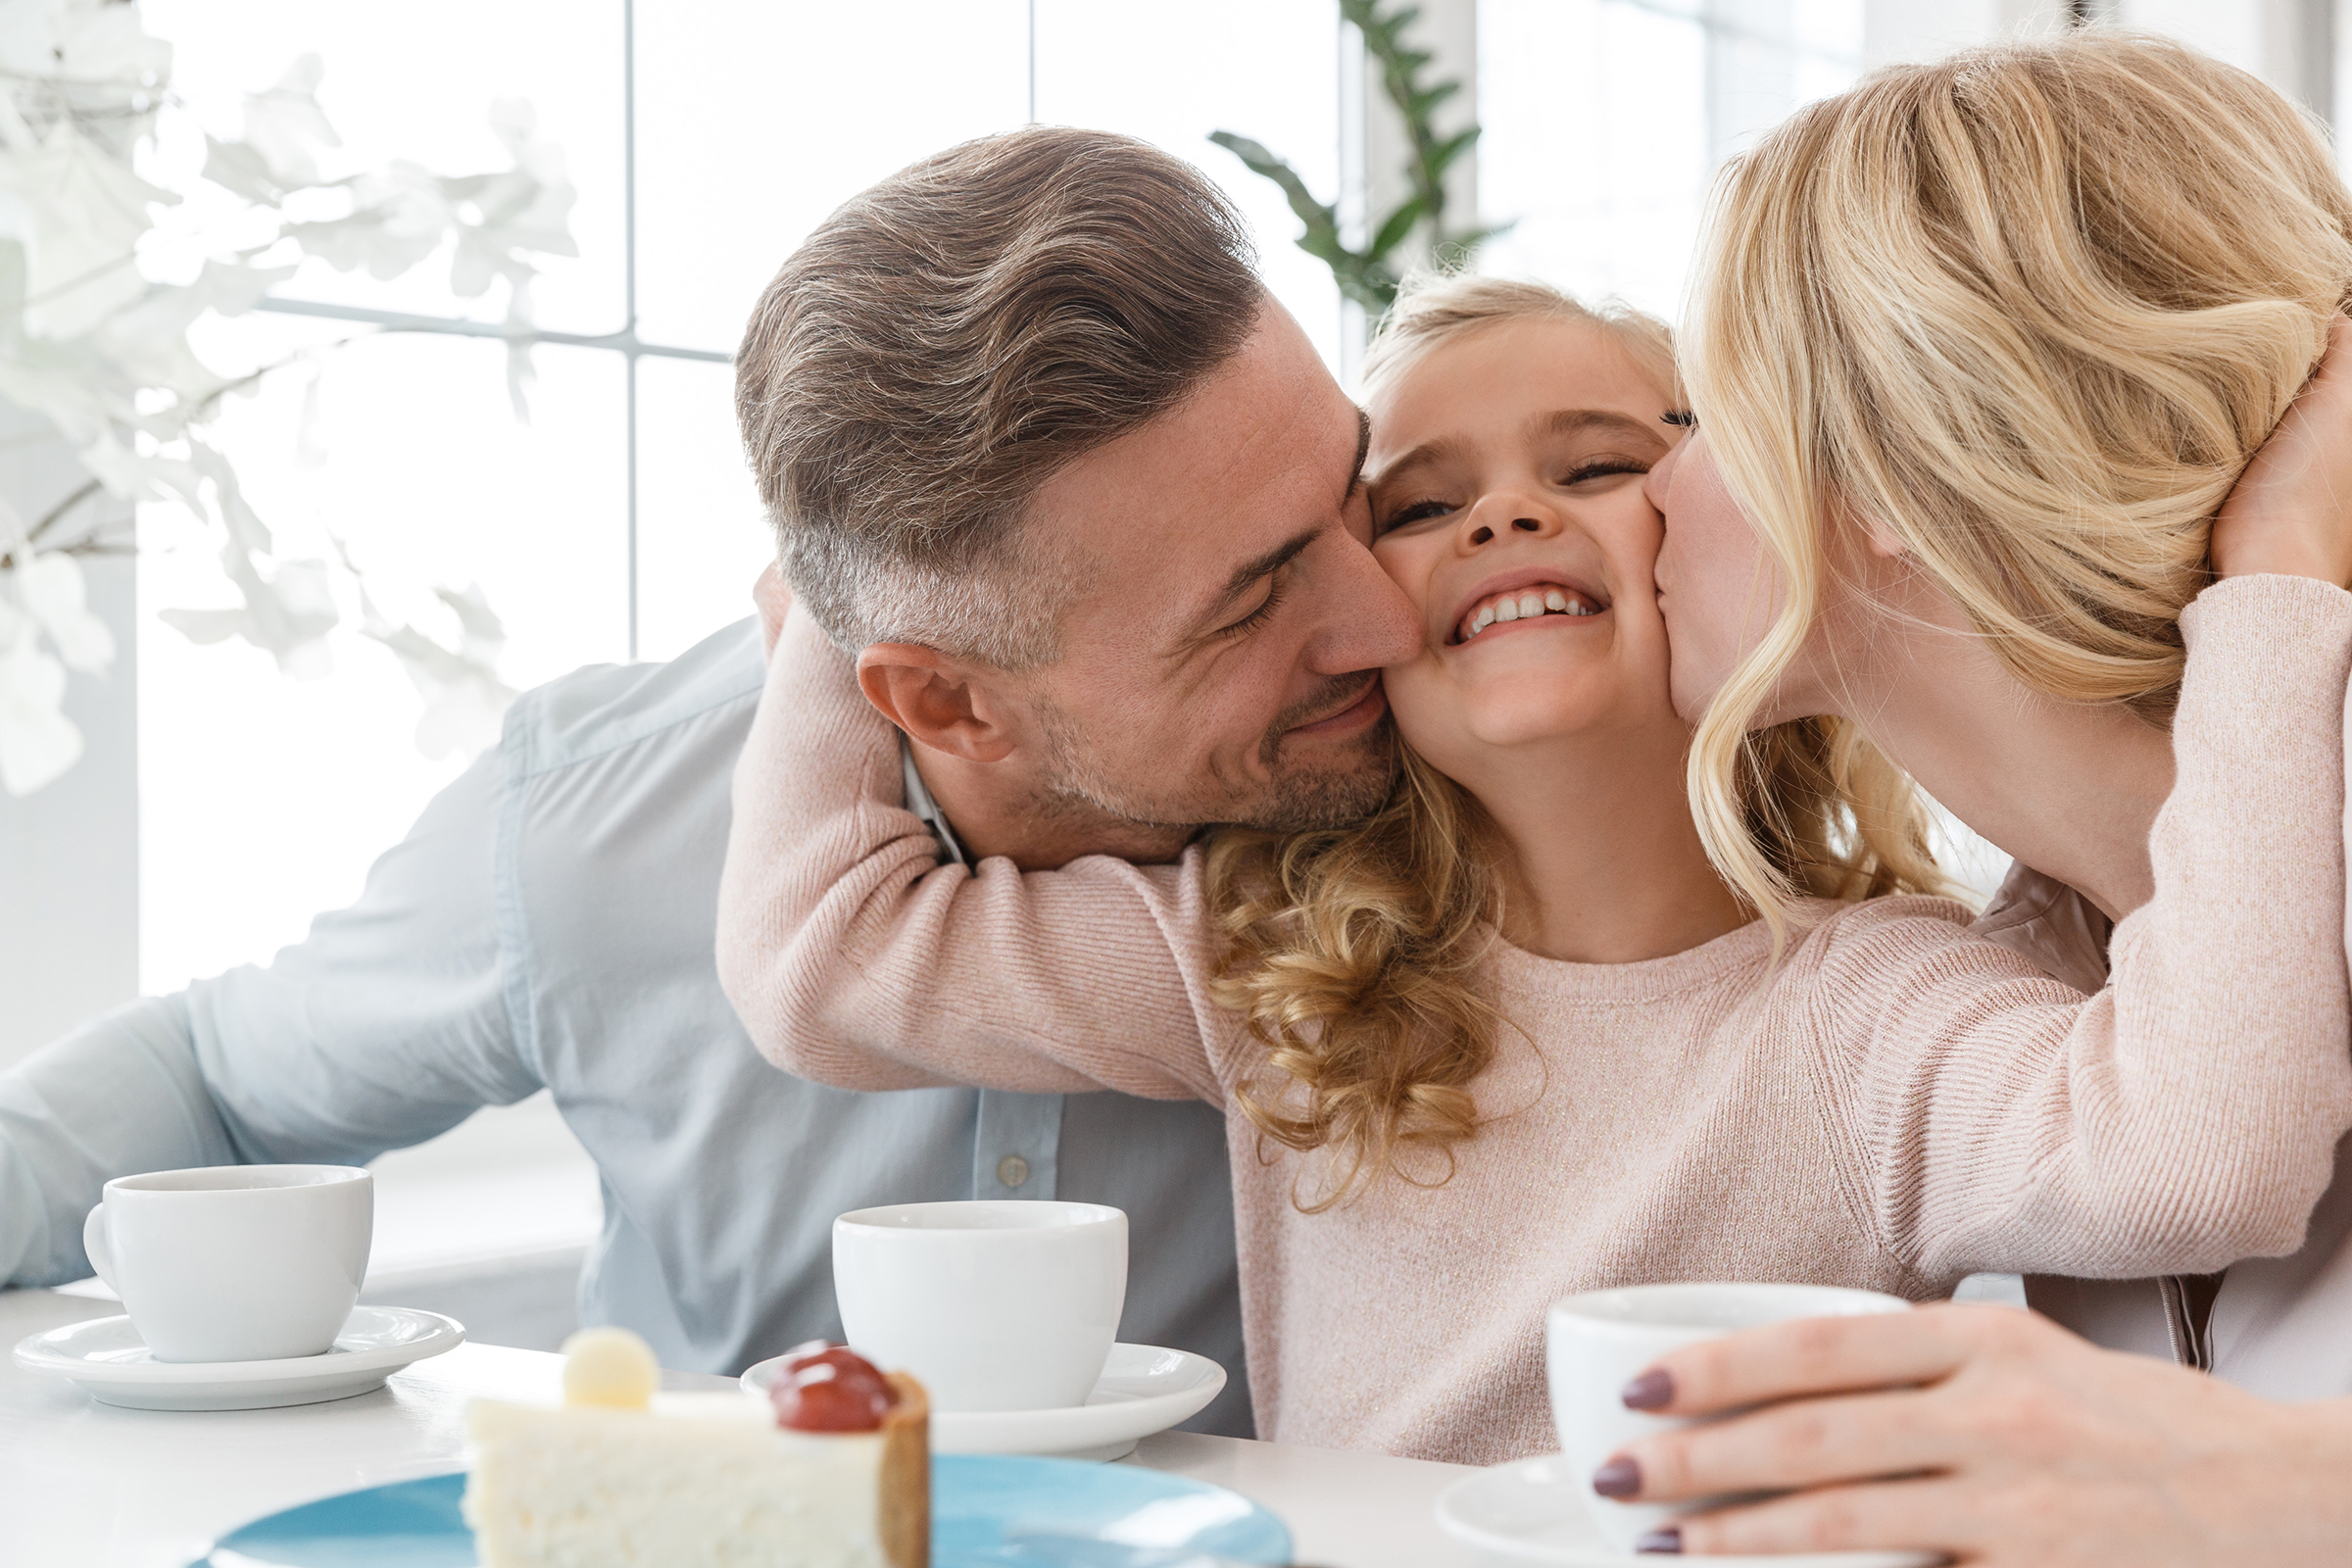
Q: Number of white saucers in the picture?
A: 3